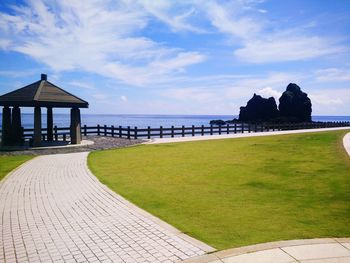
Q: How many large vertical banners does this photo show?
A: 0